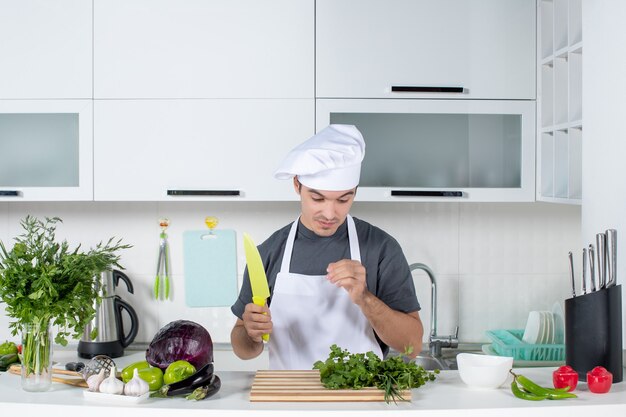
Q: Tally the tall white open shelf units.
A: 1